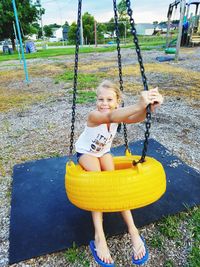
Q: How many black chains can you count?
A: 3